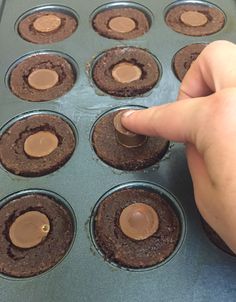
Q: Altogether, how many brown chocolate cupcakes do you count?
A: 11